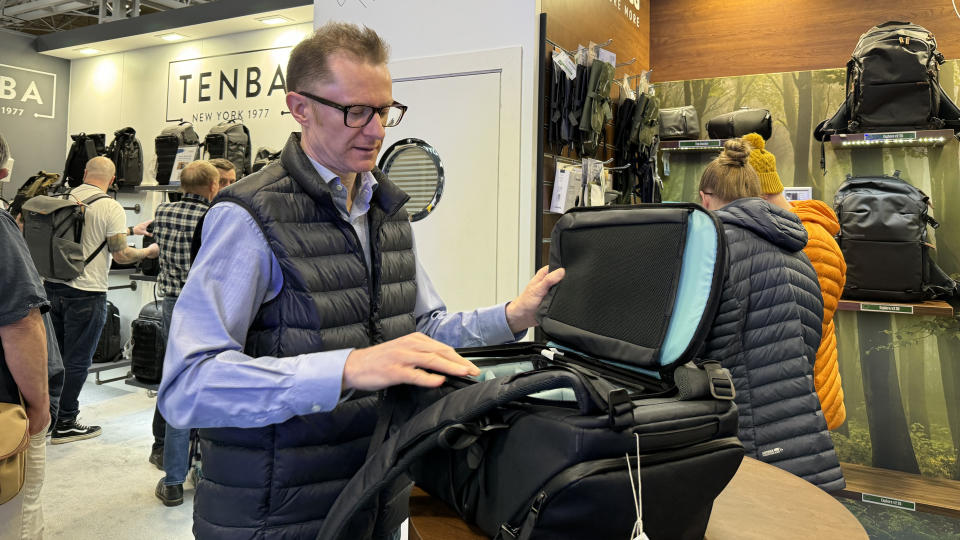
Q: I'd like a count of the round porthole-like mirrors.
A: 1